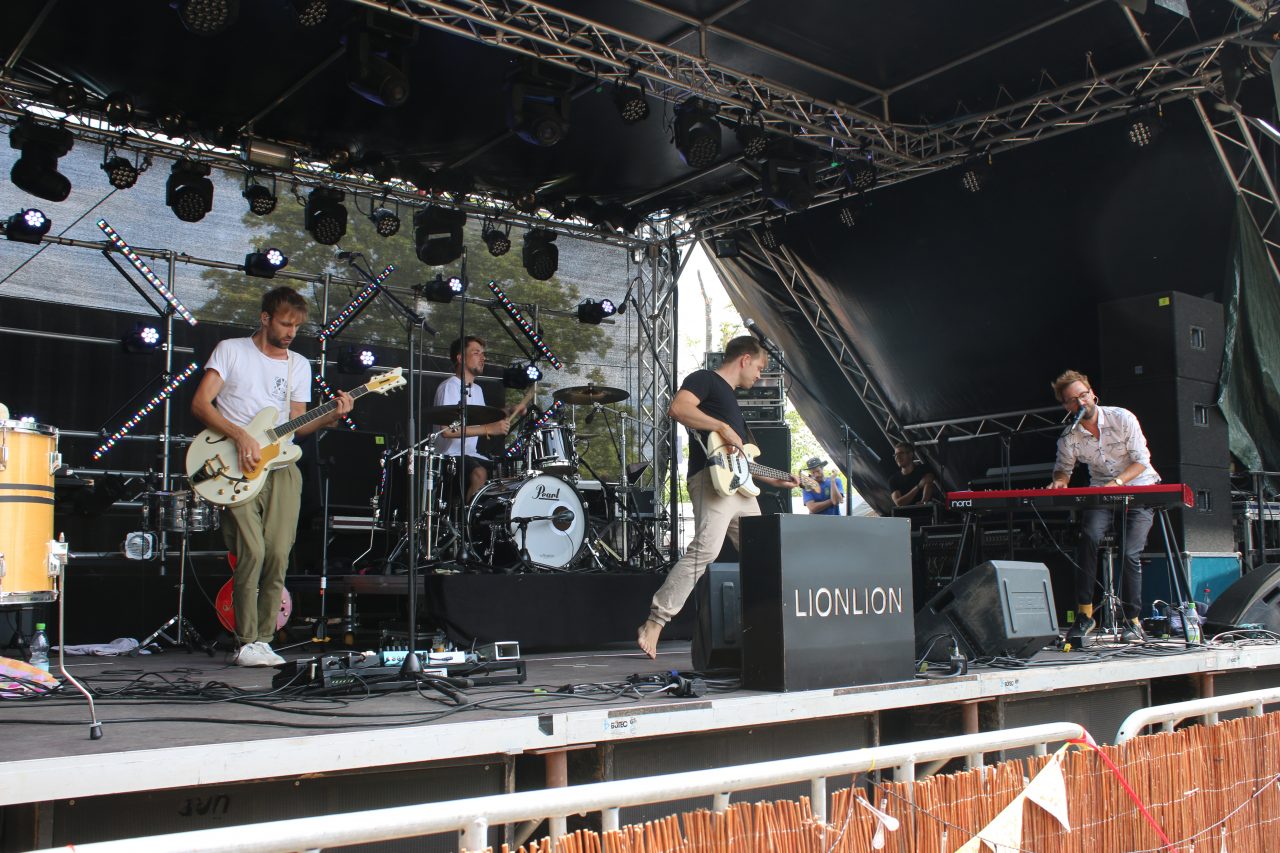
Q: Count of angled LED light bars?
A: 6